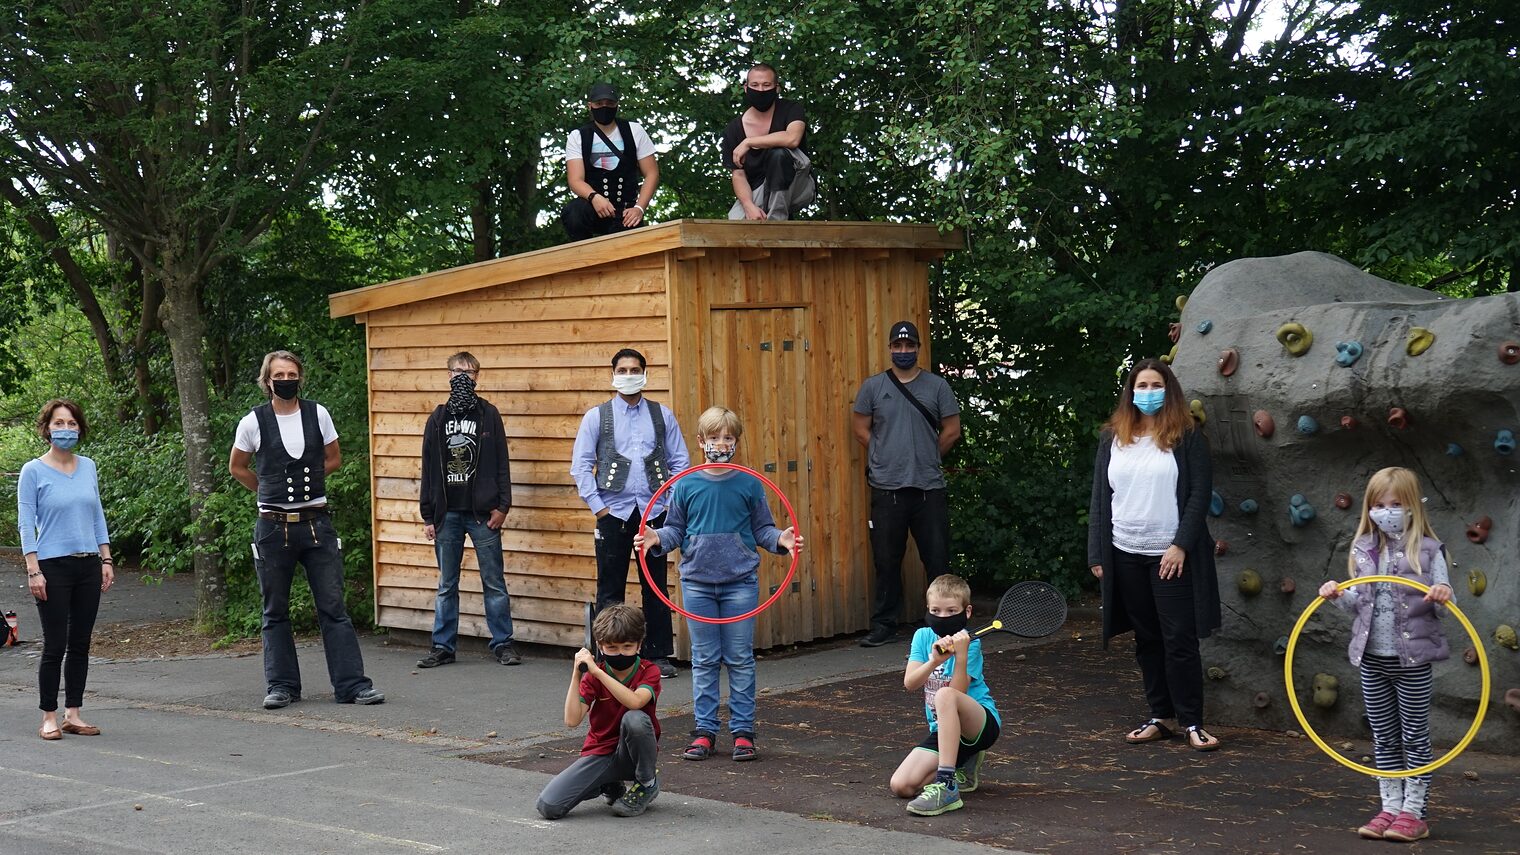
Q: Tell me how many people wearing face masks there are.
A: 12